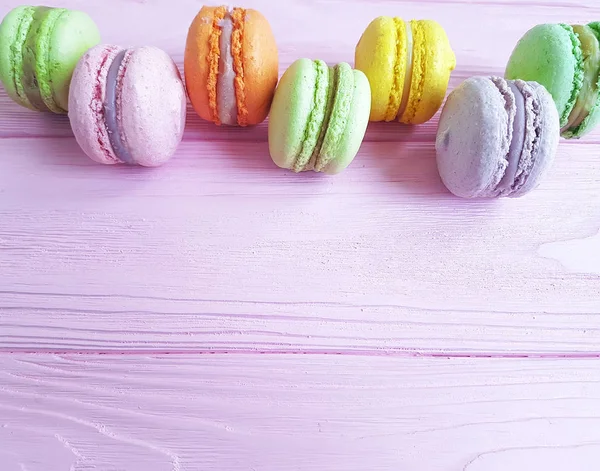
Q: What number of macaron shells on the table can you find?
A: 14